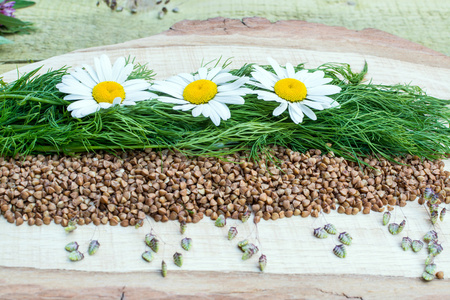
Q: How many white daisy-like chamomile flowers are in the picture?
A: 3